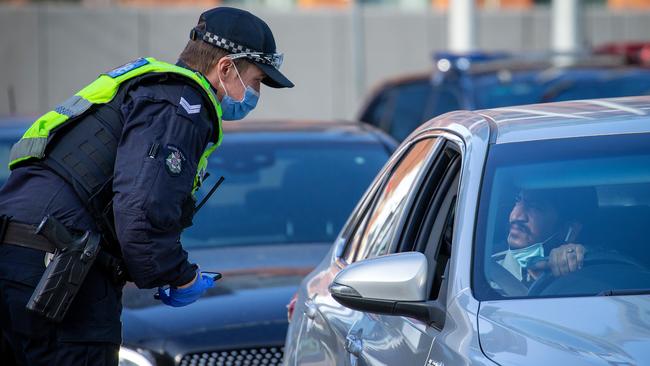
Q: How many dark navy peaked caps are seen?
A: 1